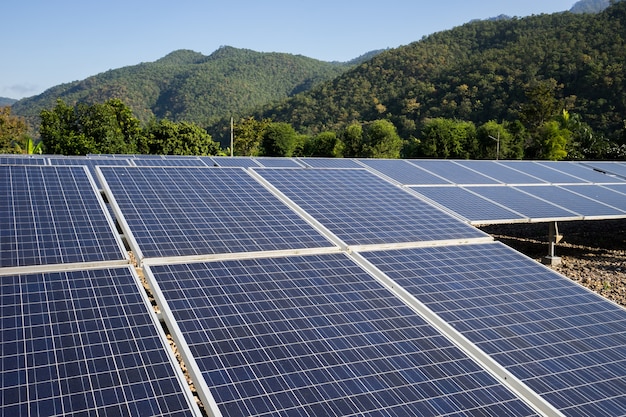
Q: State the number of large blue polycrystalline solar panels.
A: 6